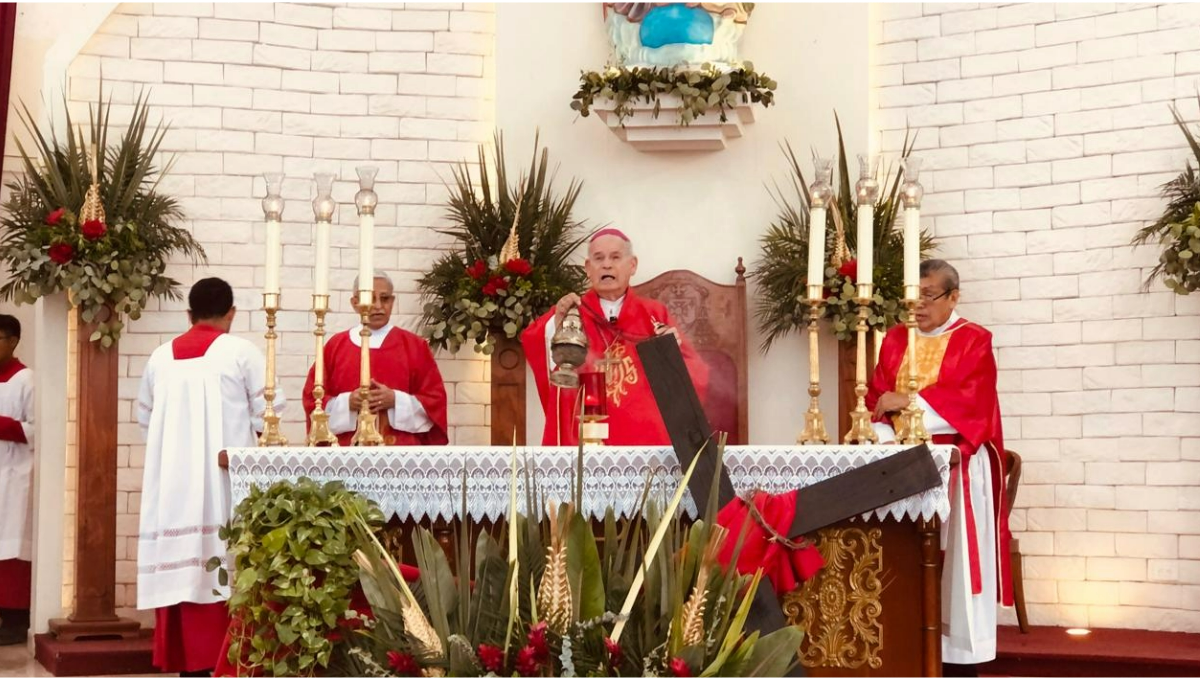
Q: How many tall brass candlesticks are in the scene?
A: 6